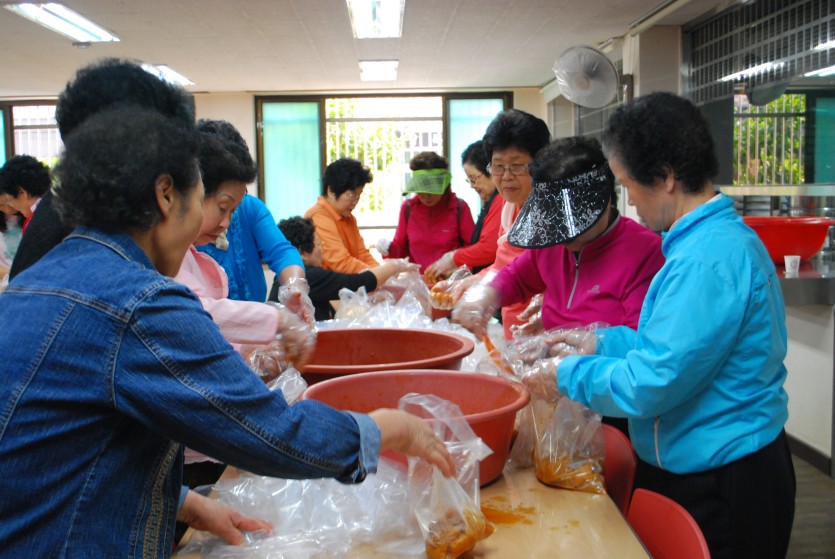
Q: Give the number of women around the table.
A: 11